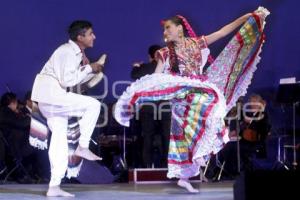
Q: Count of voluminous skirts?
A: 1